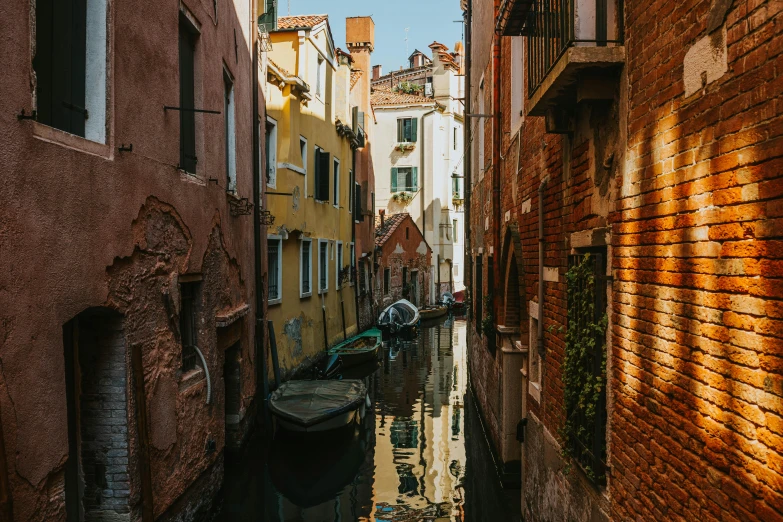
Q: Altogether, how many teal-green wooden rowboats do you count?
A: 1